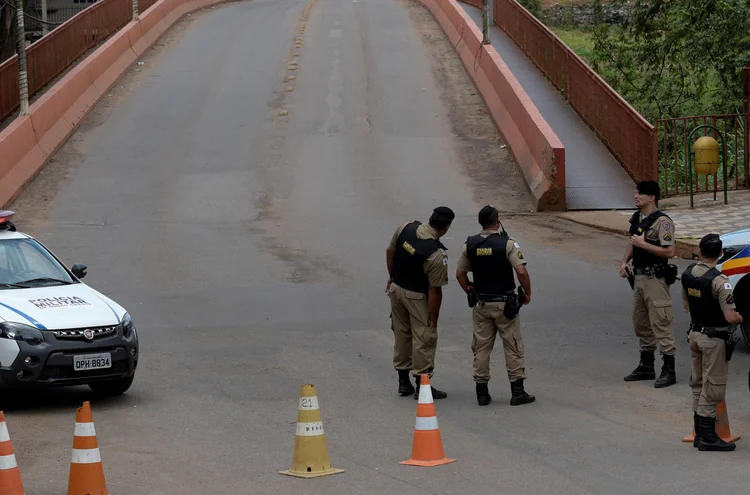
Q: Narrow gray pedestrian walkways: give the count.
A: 1